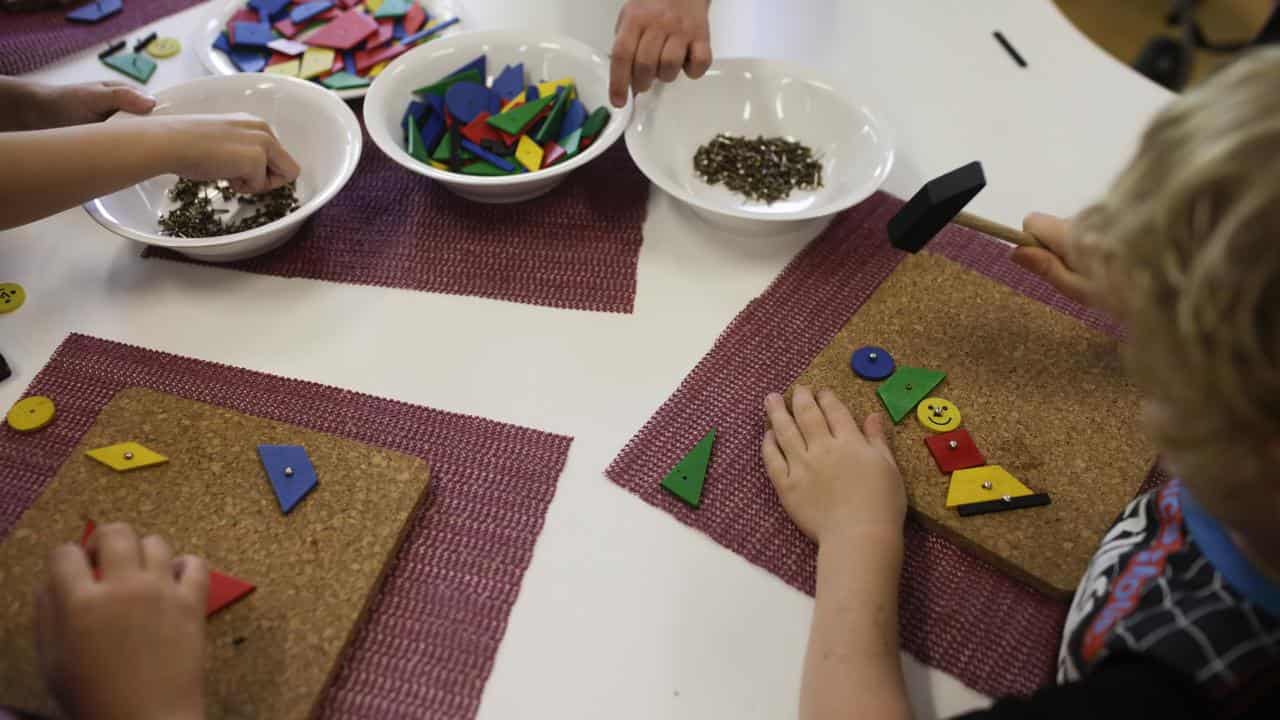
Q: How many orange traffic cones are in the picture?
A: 0